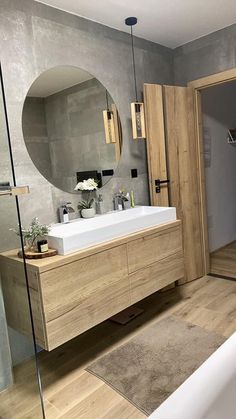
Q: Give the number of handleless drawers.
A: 4